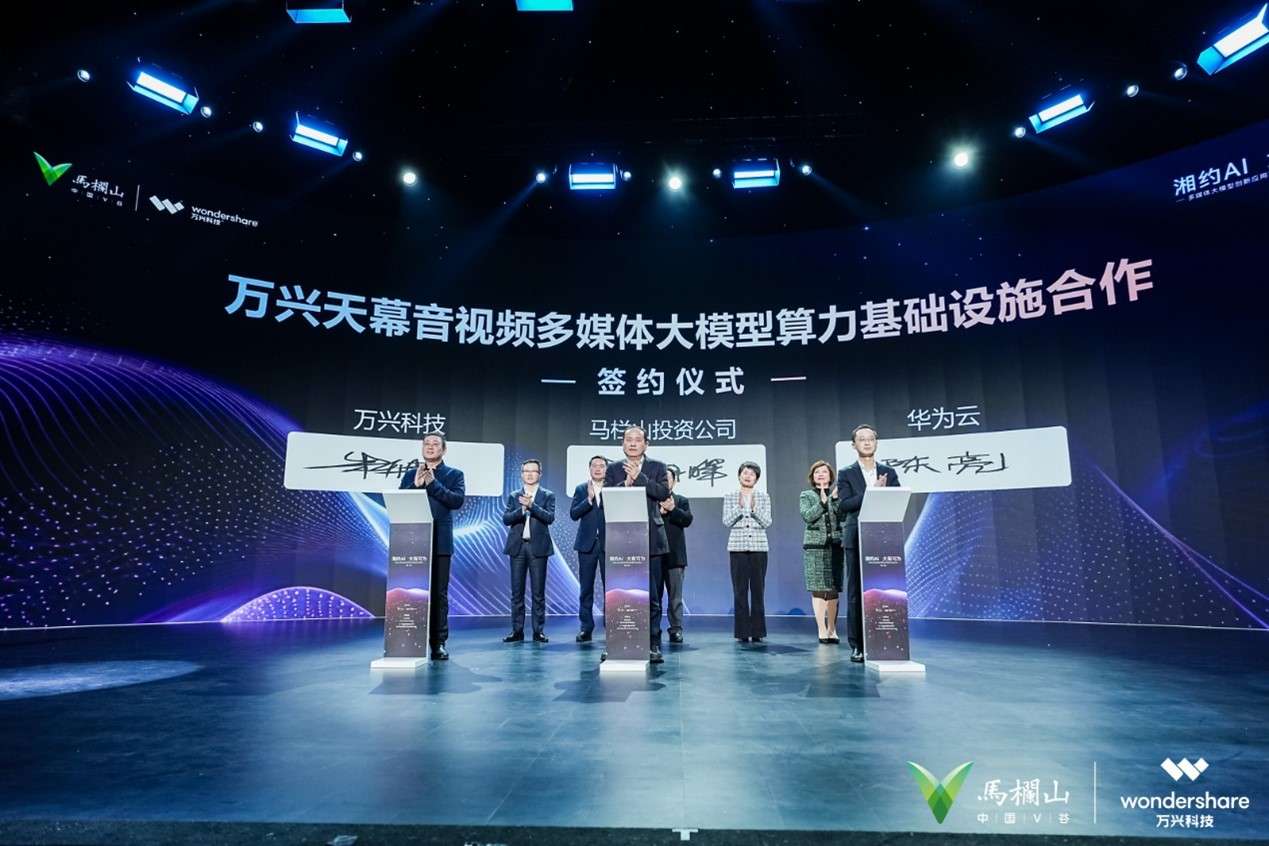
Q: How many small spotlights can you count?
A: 14